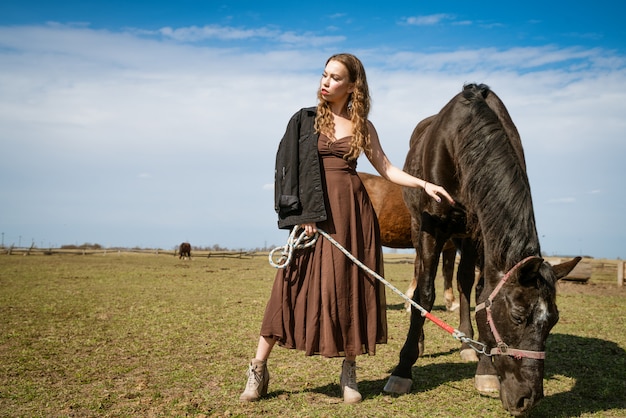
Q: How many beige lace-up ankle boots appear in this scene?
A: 2